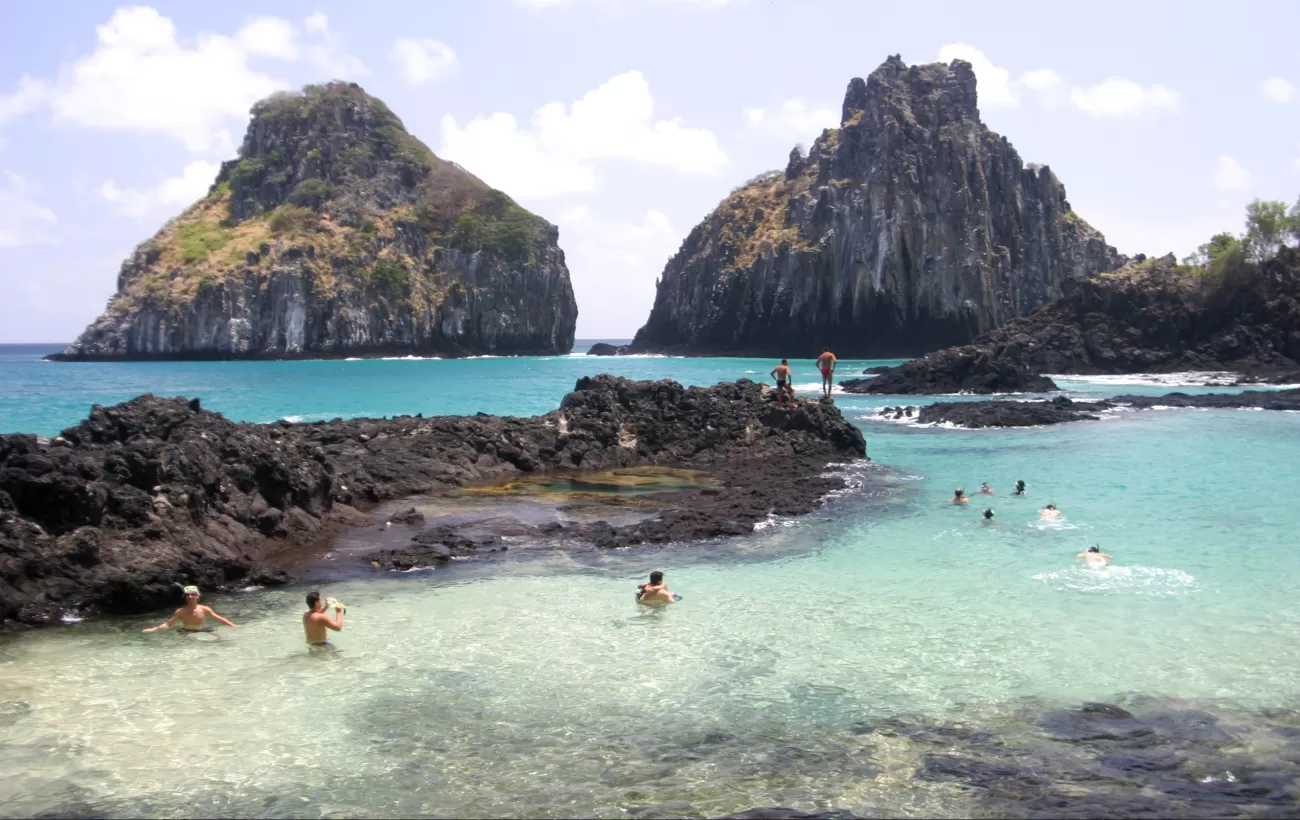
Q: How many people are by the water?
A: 11